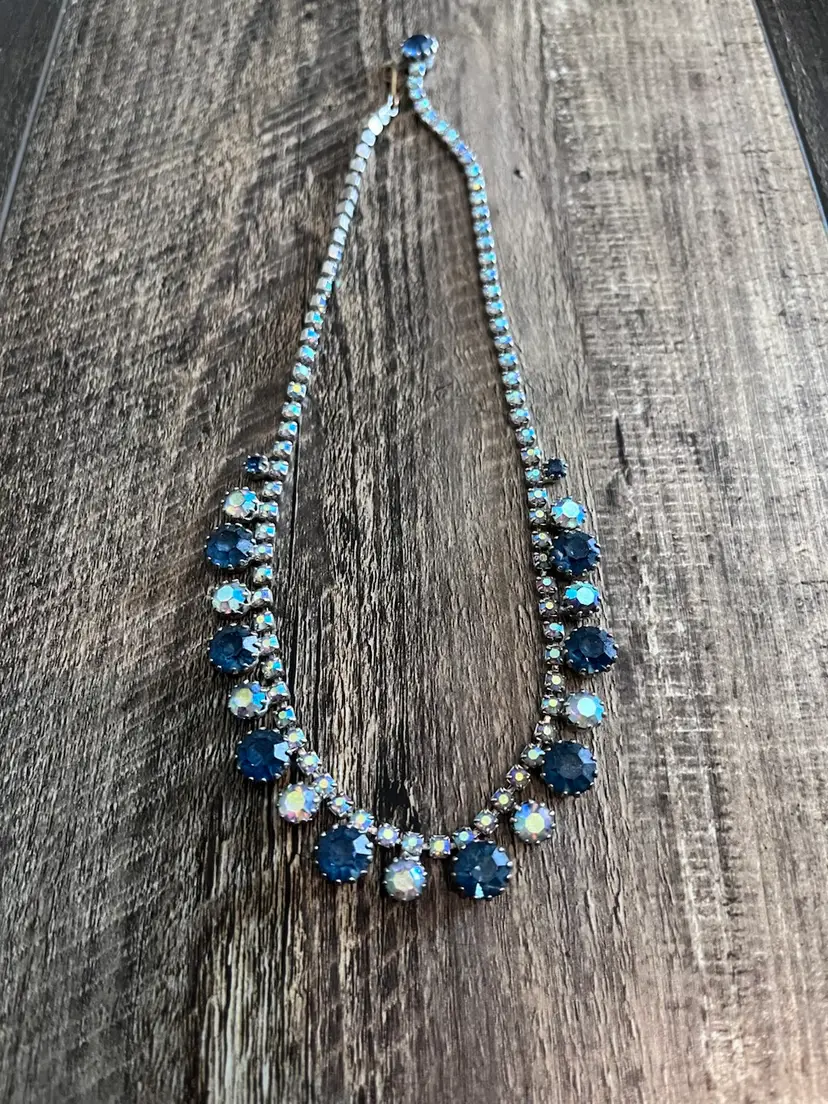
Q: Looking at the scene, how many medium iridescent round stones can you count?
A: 9